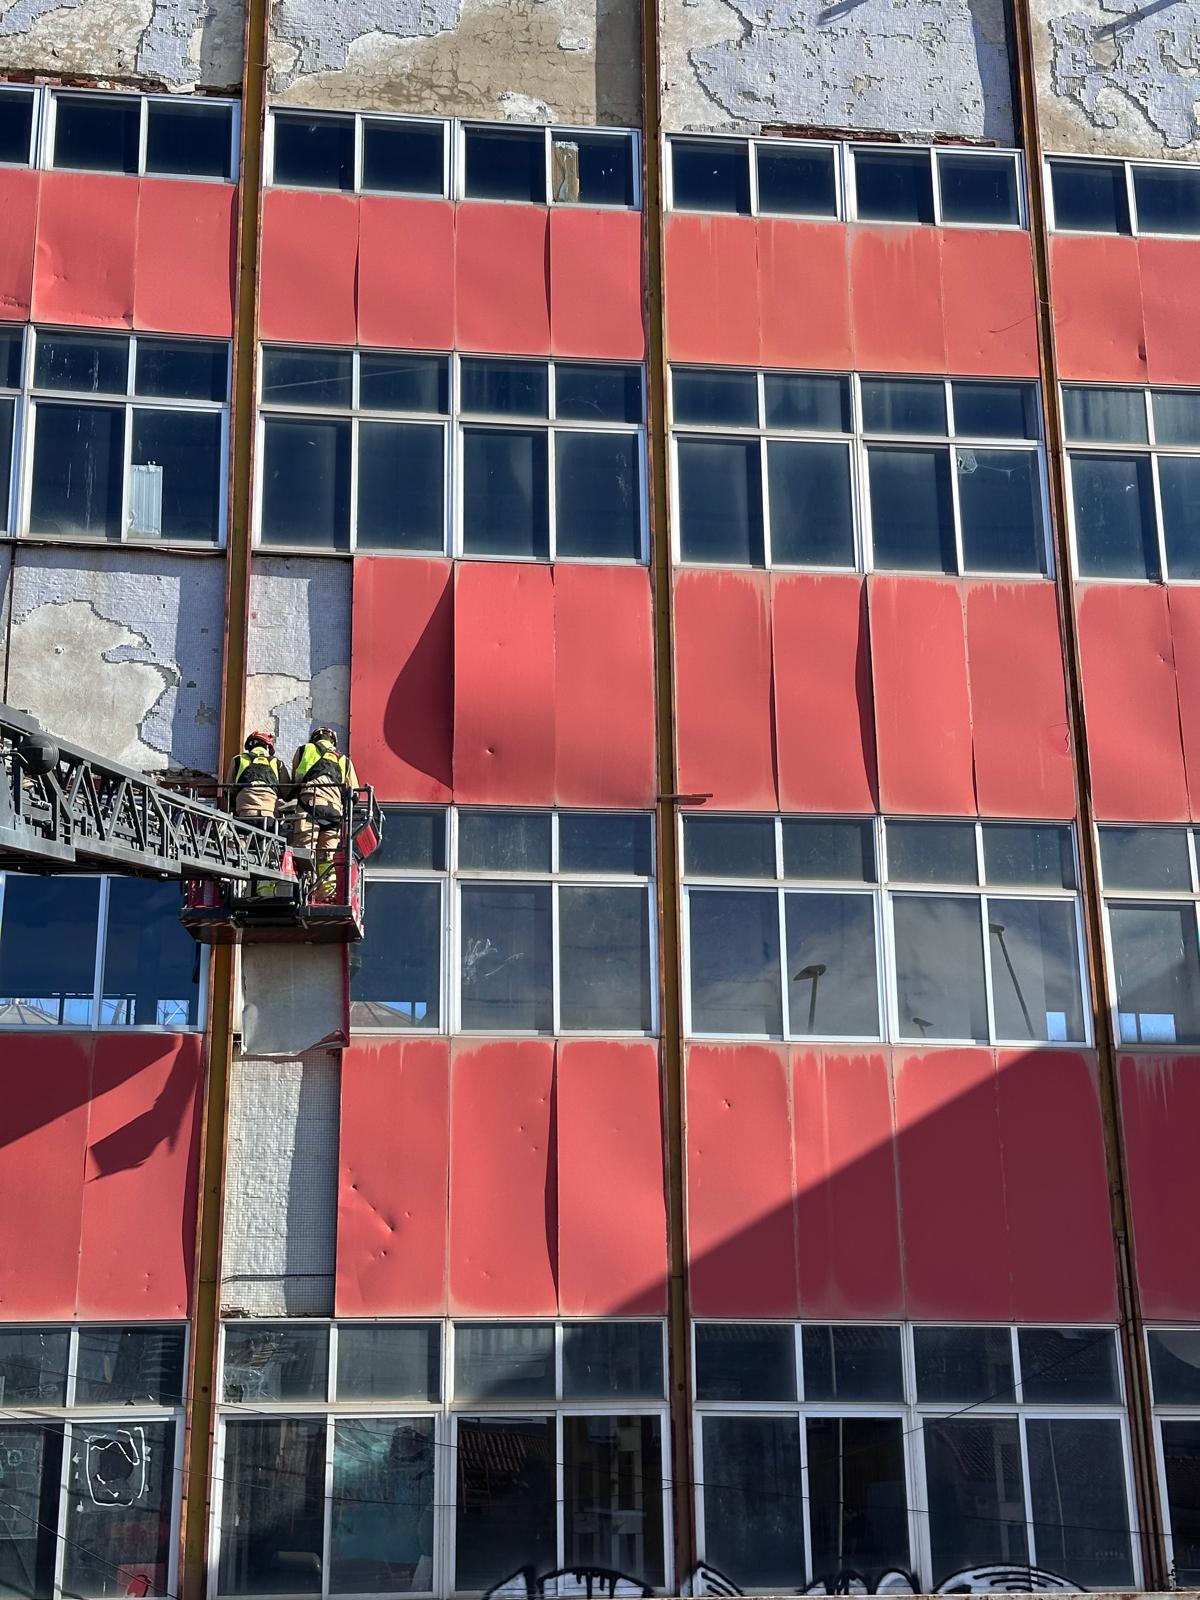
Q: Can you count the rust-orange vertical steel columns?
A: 3